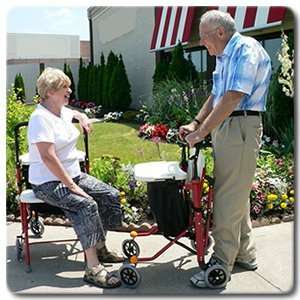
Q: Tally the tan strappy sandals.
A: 2